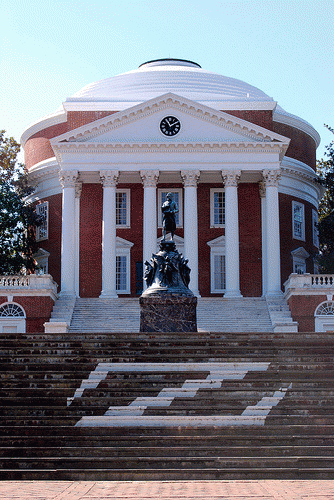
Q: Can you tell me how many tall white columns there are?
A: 6